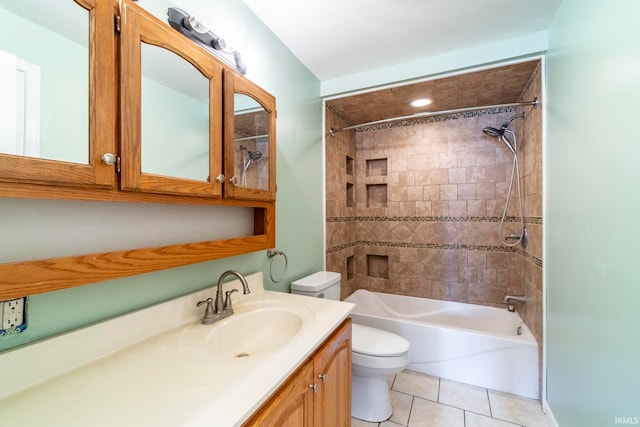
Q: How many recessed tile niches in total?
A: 6